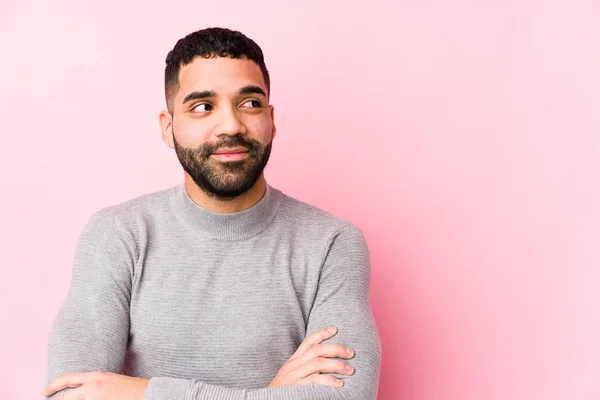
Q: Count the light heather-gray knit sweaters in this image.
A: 1